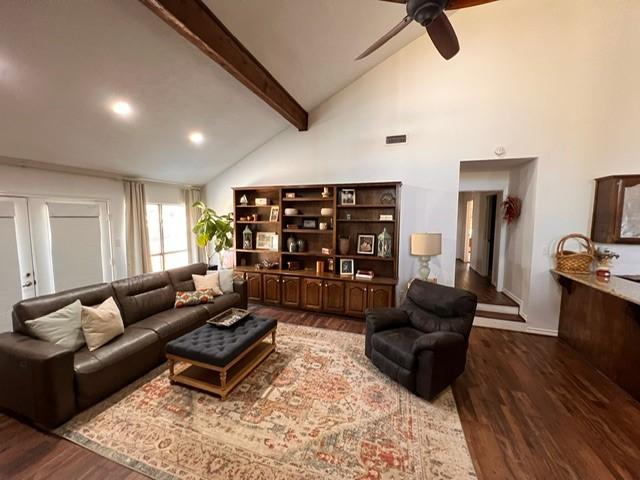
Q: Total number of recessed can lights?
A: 2